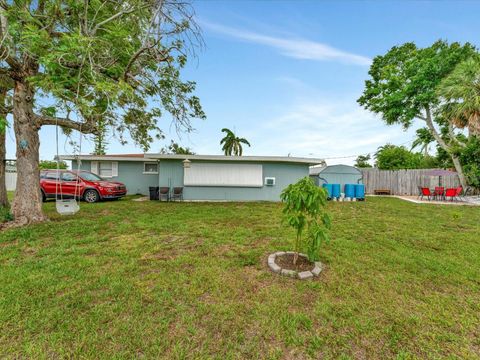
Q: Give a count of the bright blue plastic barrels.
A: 4